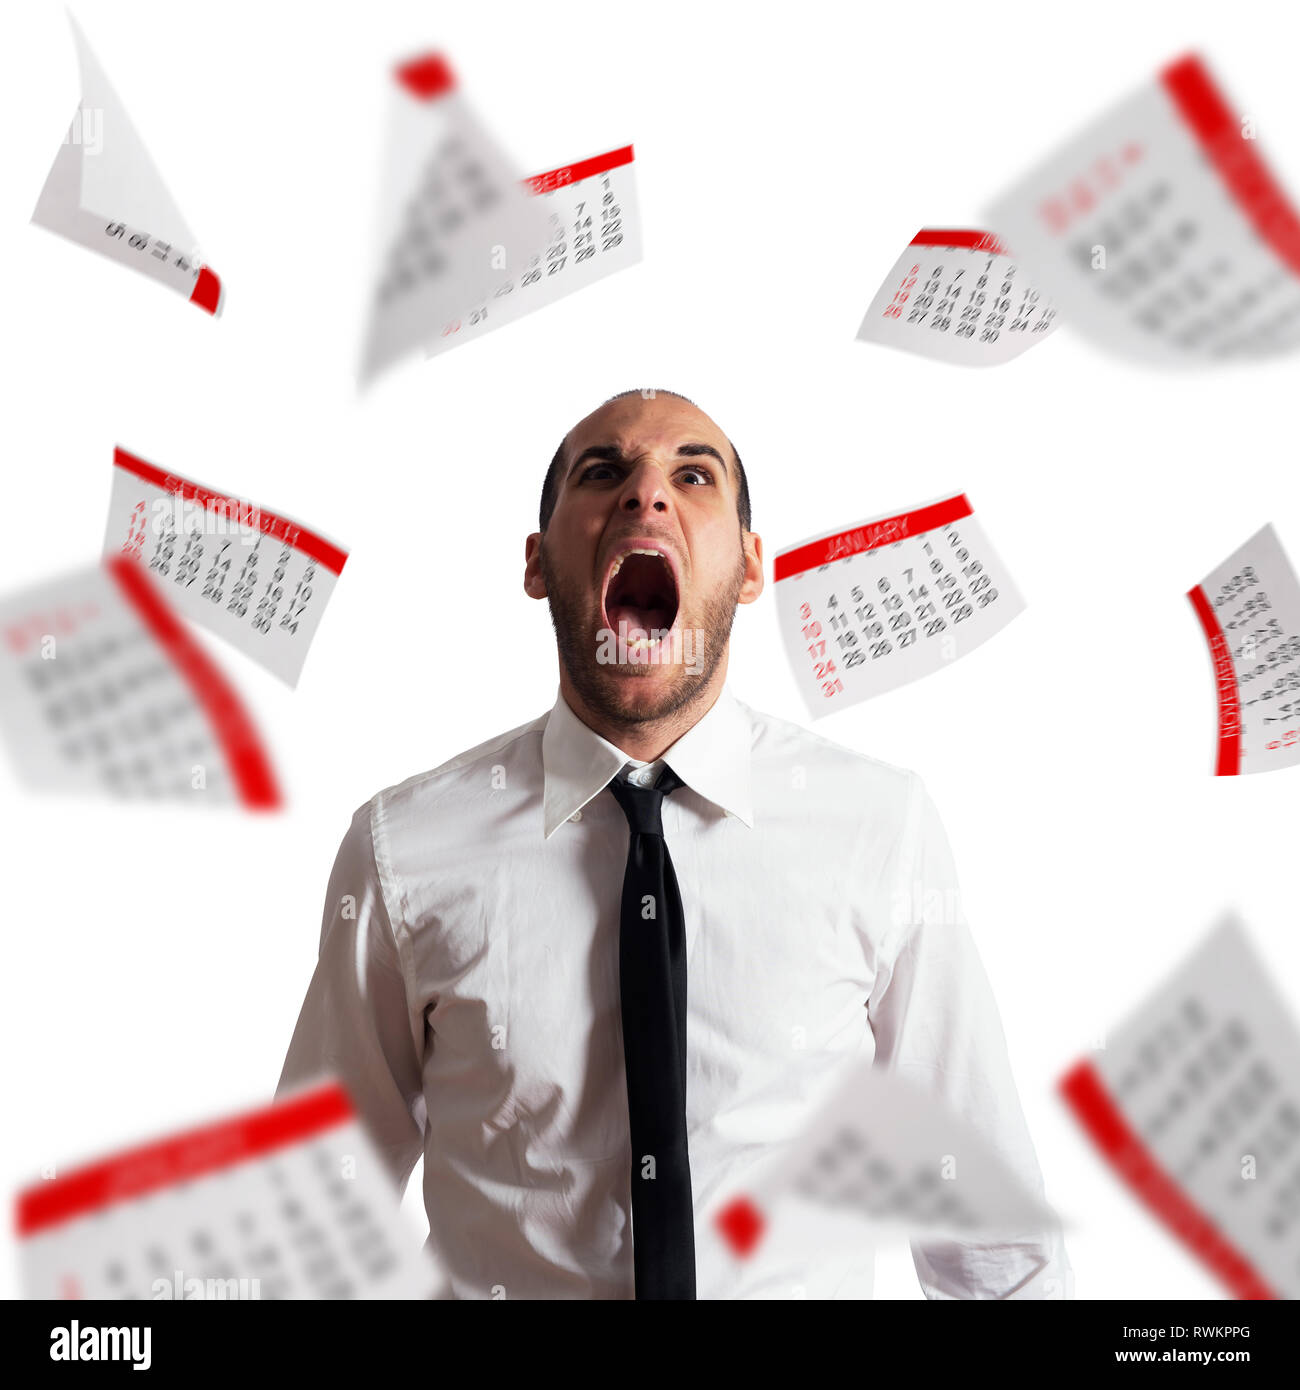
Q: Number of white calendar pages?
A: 12